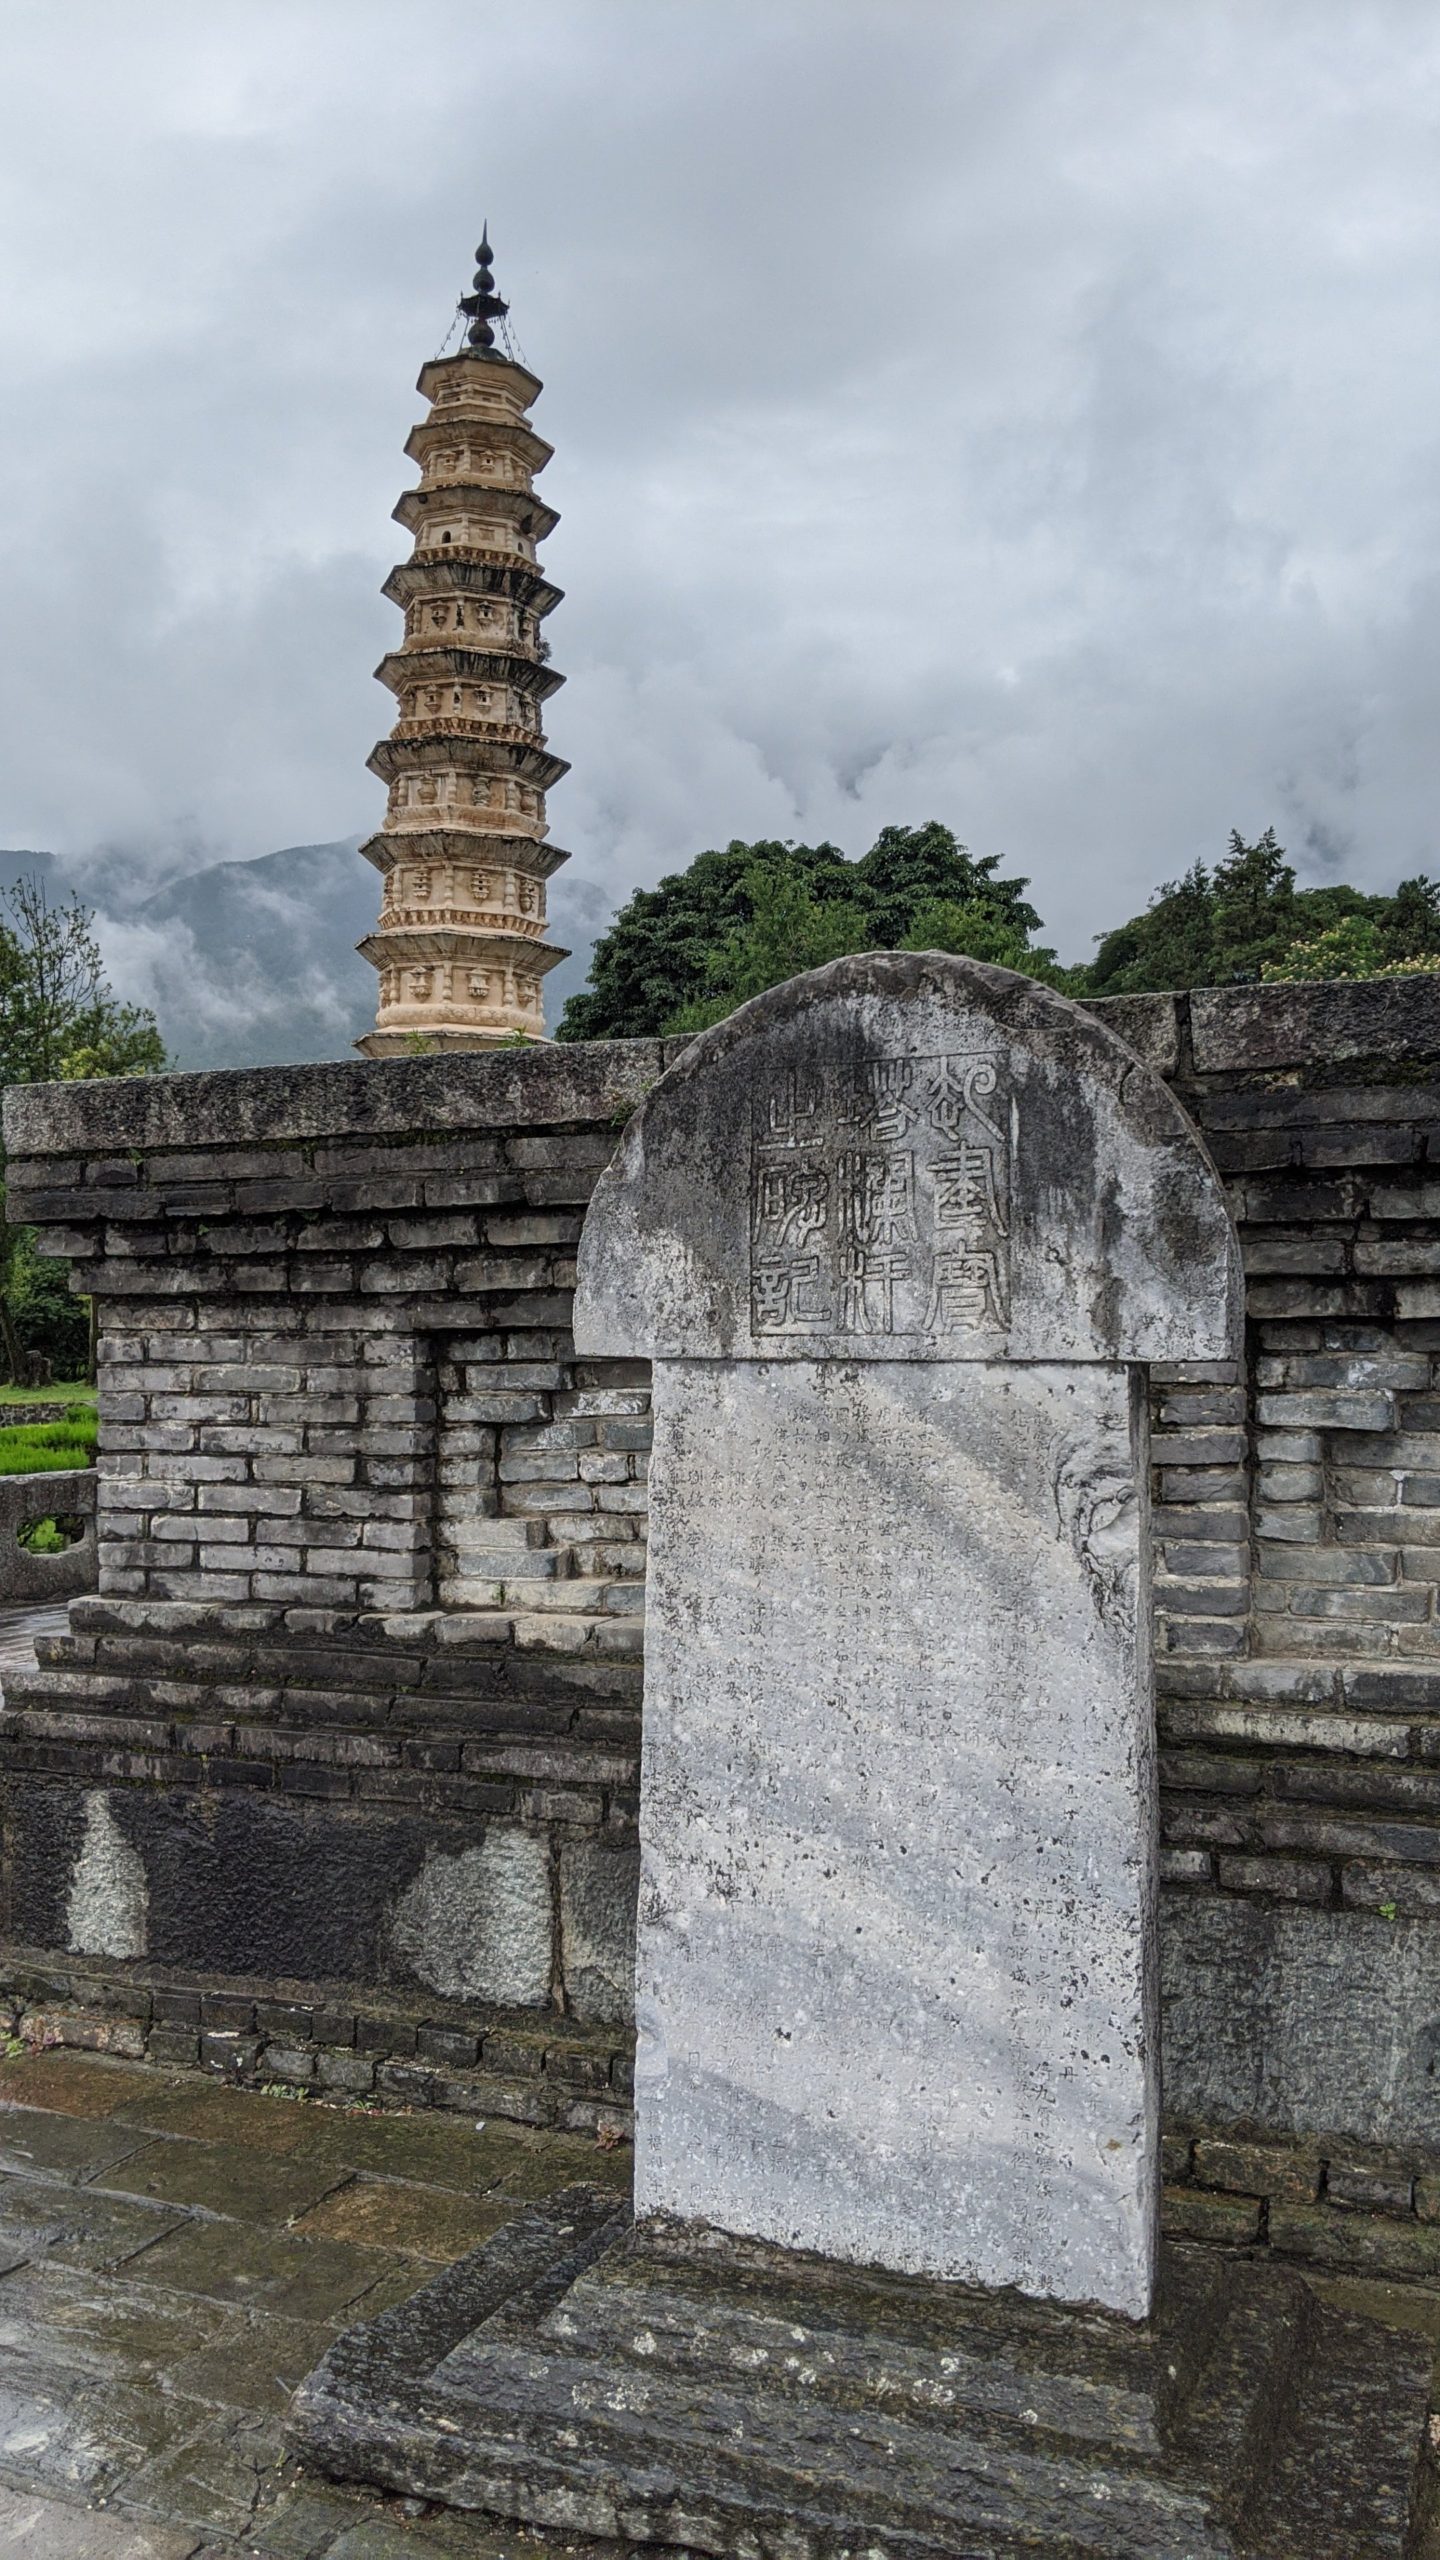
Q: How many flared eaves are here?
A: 9